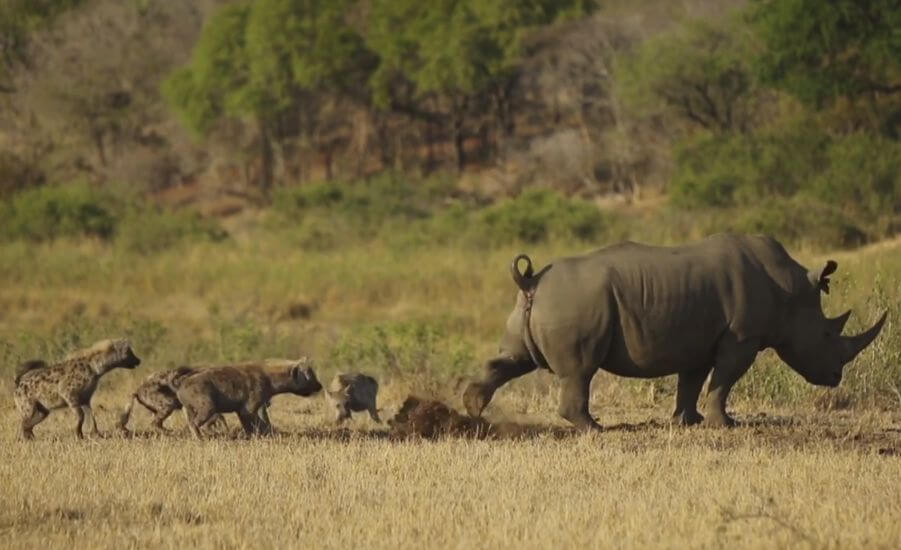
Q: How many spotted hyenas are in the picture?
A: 3